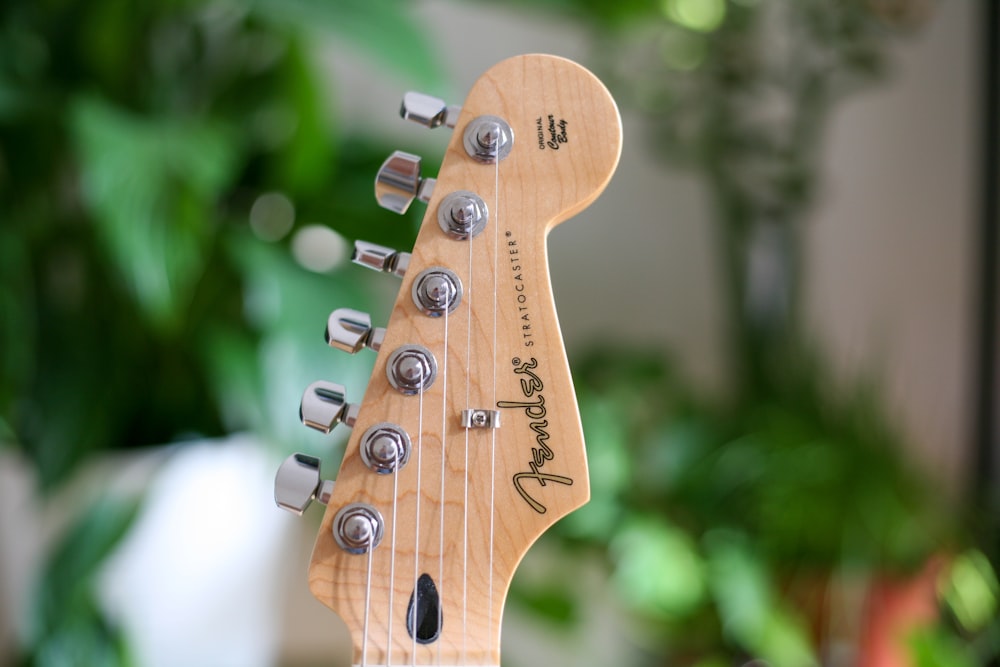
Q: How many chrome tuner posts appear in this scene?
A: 6